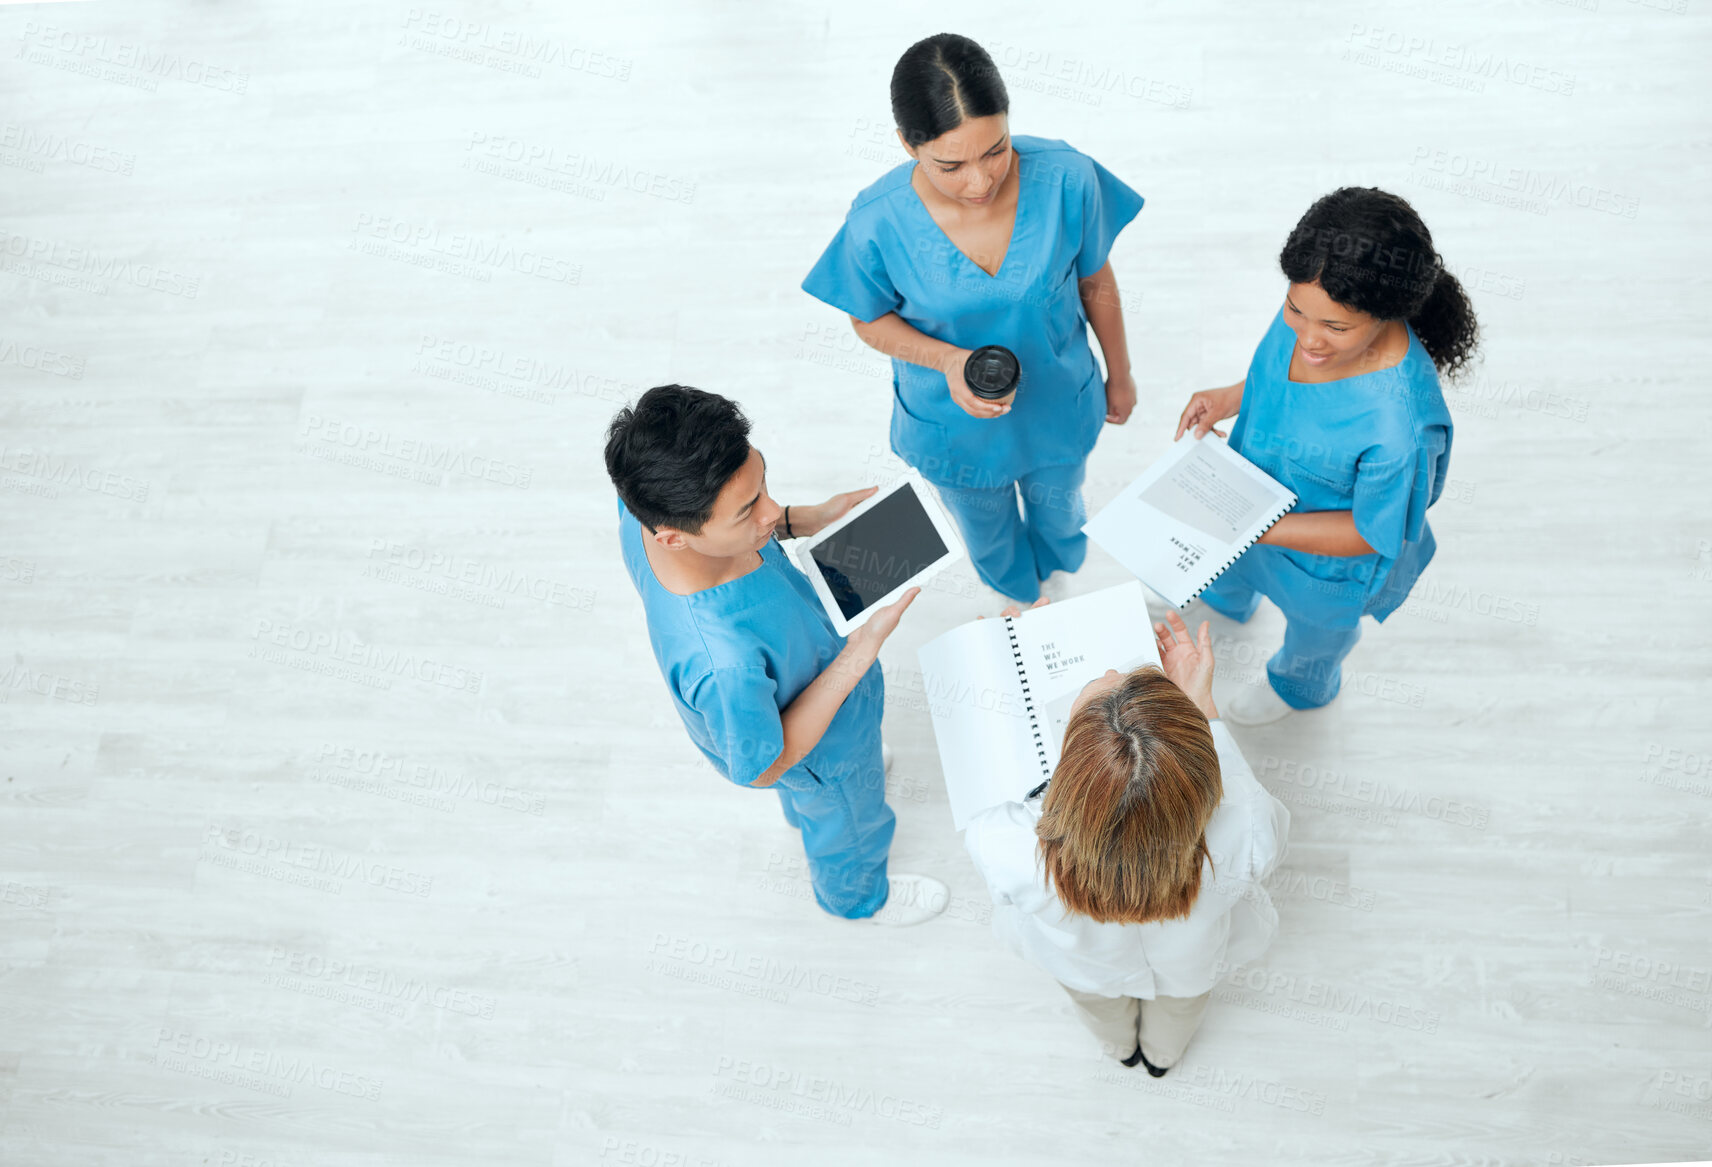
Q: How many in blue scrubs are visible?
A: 3